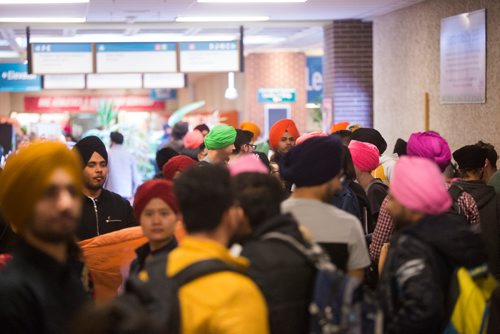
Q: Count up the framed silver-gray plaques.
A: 1